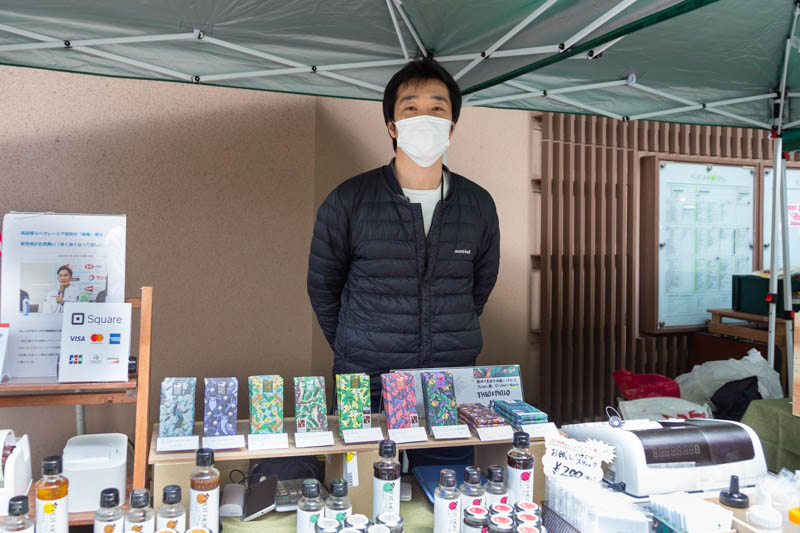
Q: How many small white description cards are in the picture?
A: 9